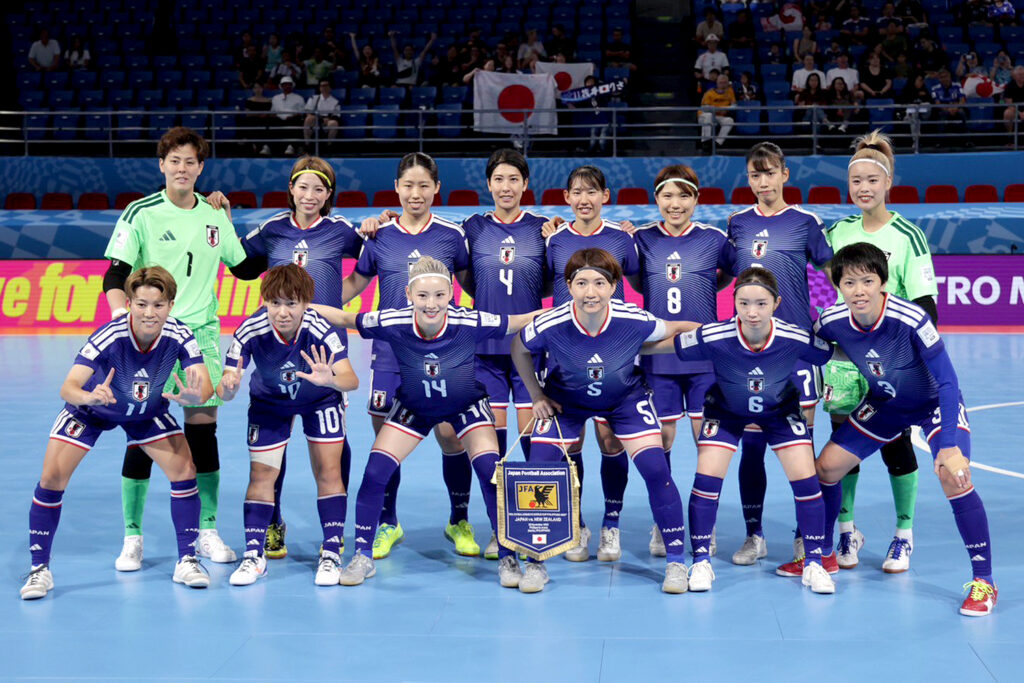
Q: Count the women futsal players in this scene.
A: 14